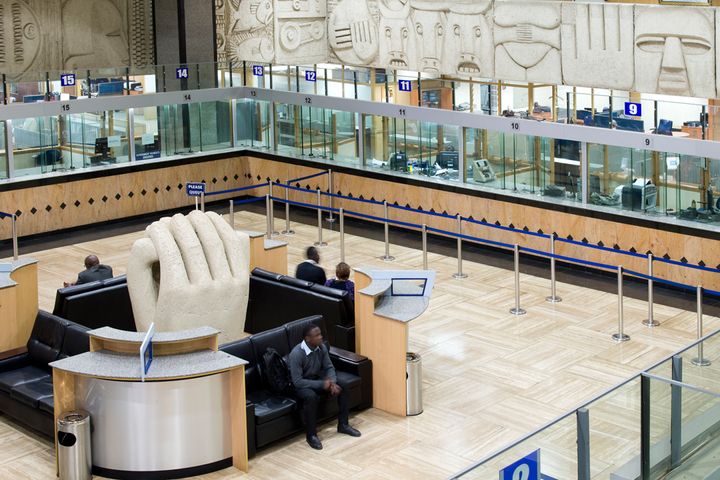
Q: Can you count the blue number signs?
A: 7